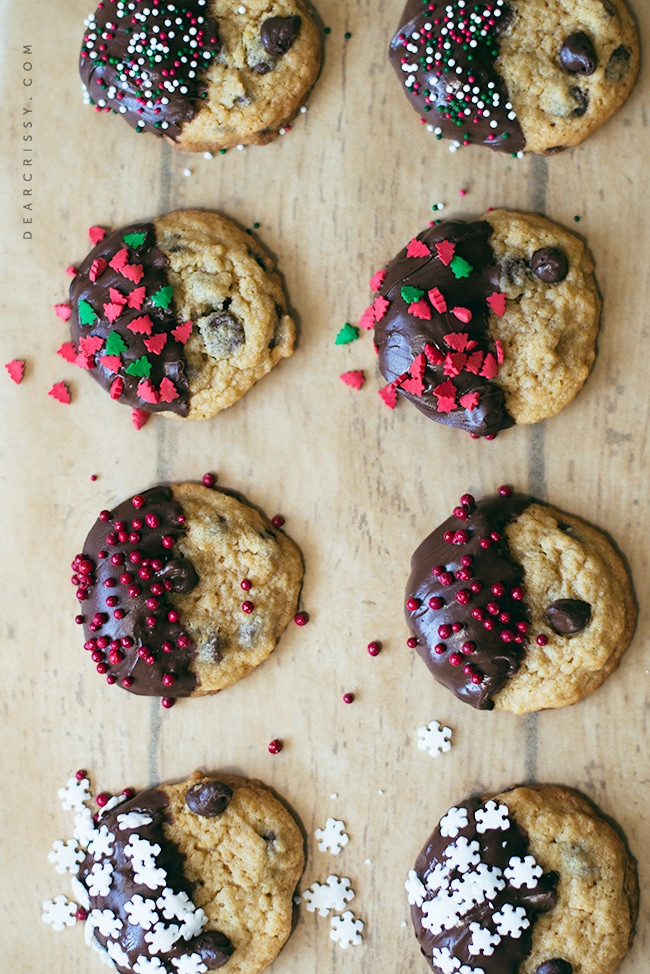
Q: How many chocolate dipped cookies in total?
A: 8